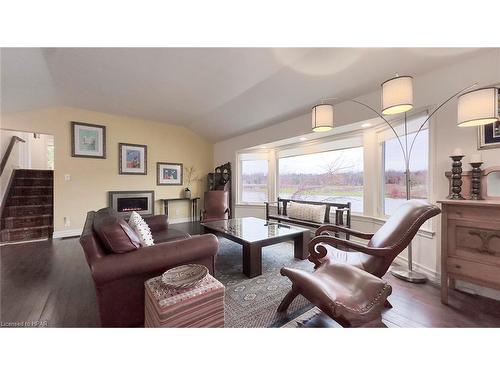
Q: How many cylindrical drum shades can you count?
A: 3